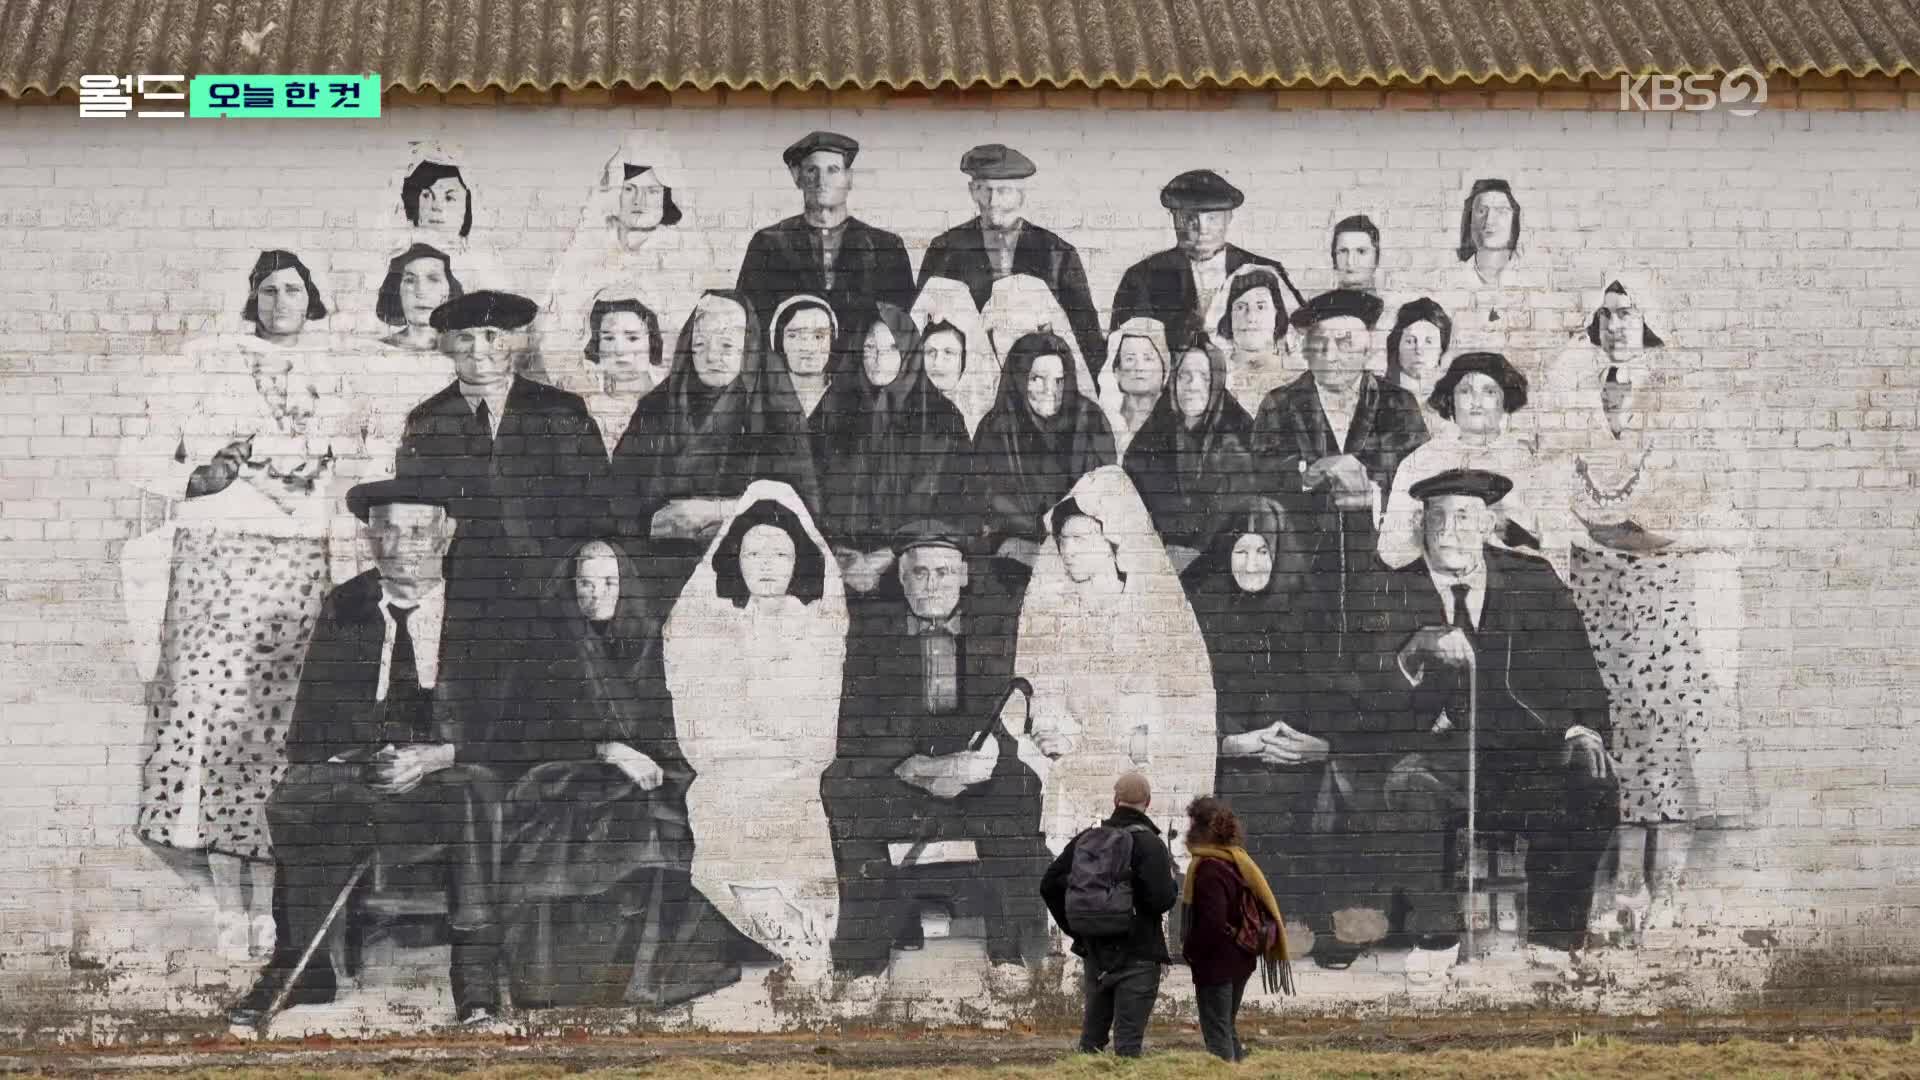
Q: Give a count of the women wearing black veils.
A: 6